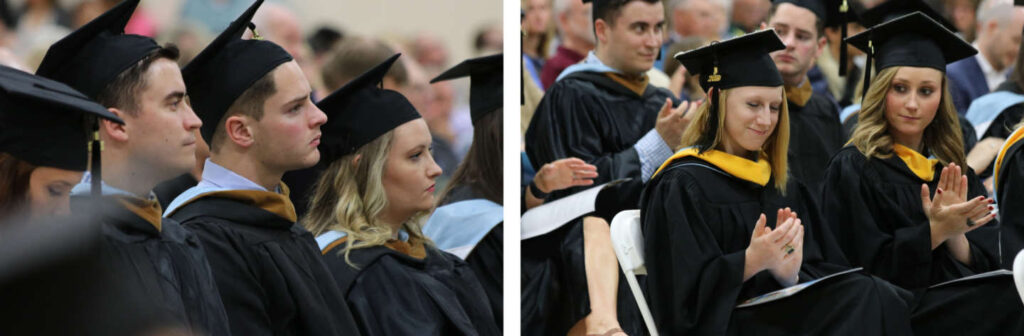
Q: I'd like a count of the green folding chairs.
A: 0